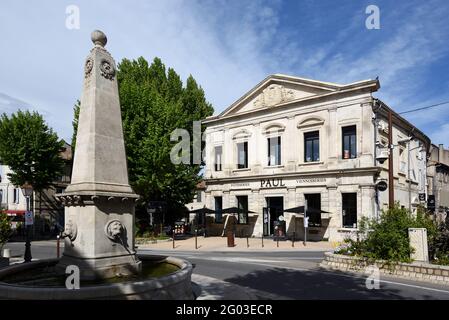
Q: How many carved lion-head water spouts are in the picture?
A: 2